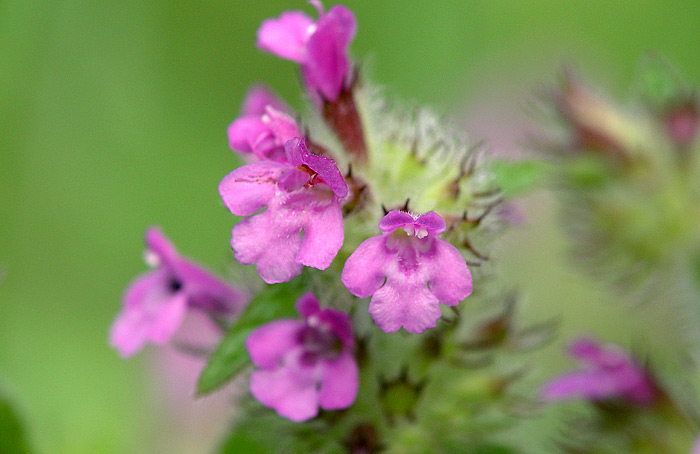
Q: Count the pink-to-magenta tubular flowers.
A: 7